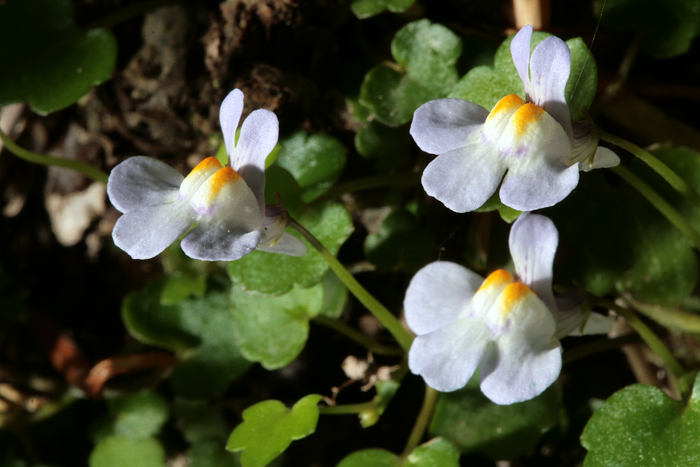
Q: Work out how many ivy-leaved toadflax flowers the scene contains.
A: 3